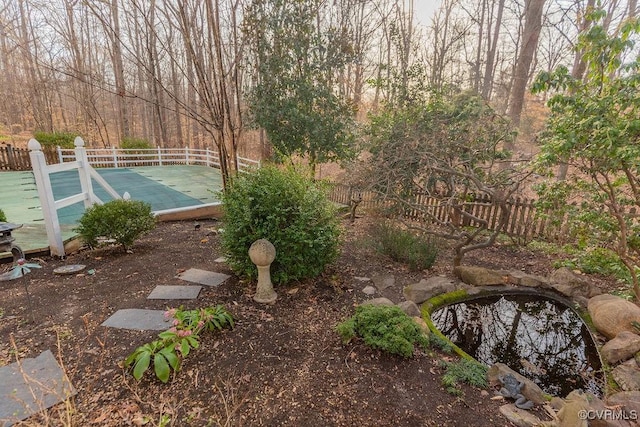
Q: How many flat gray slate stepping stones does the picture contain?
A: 4